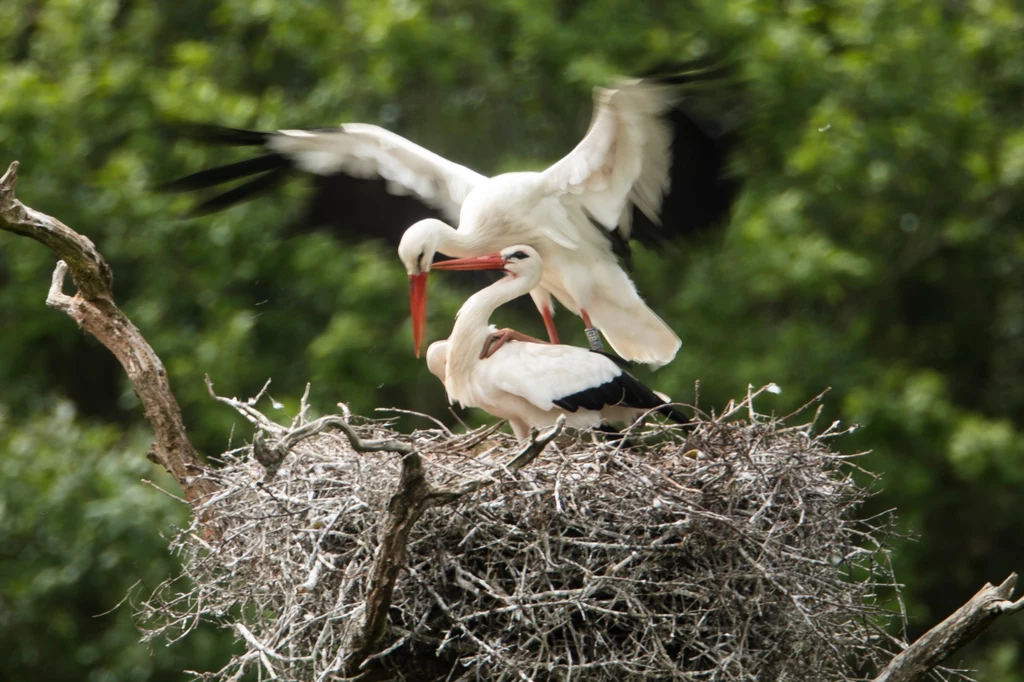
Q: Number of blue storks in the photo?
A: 0